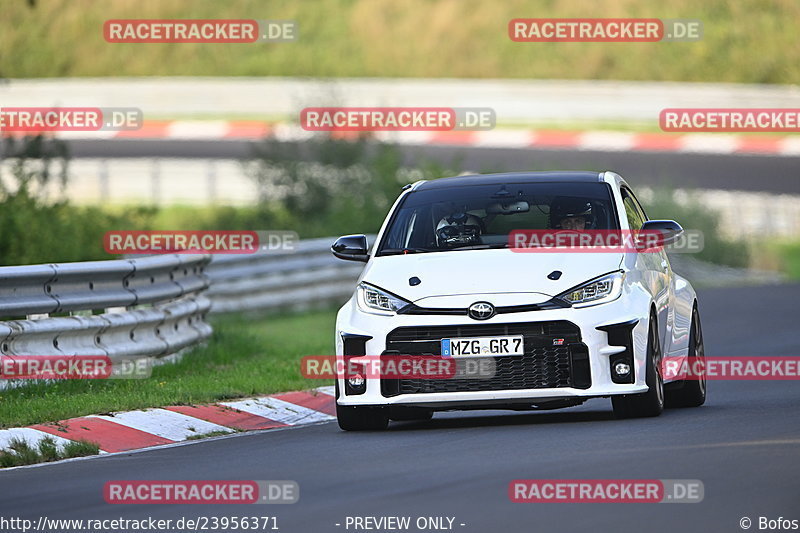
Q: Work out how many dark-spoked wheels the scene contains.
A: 2